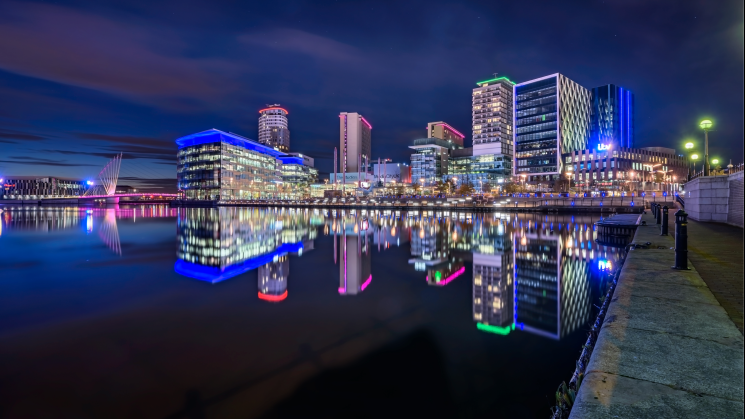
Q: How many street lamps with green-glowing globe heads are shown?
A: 4